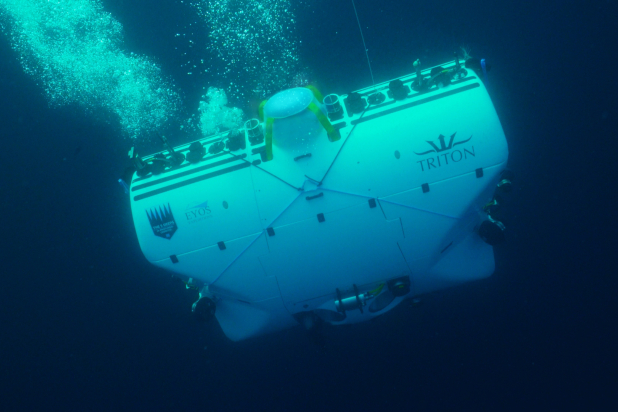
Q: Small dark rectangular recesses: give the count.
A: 7